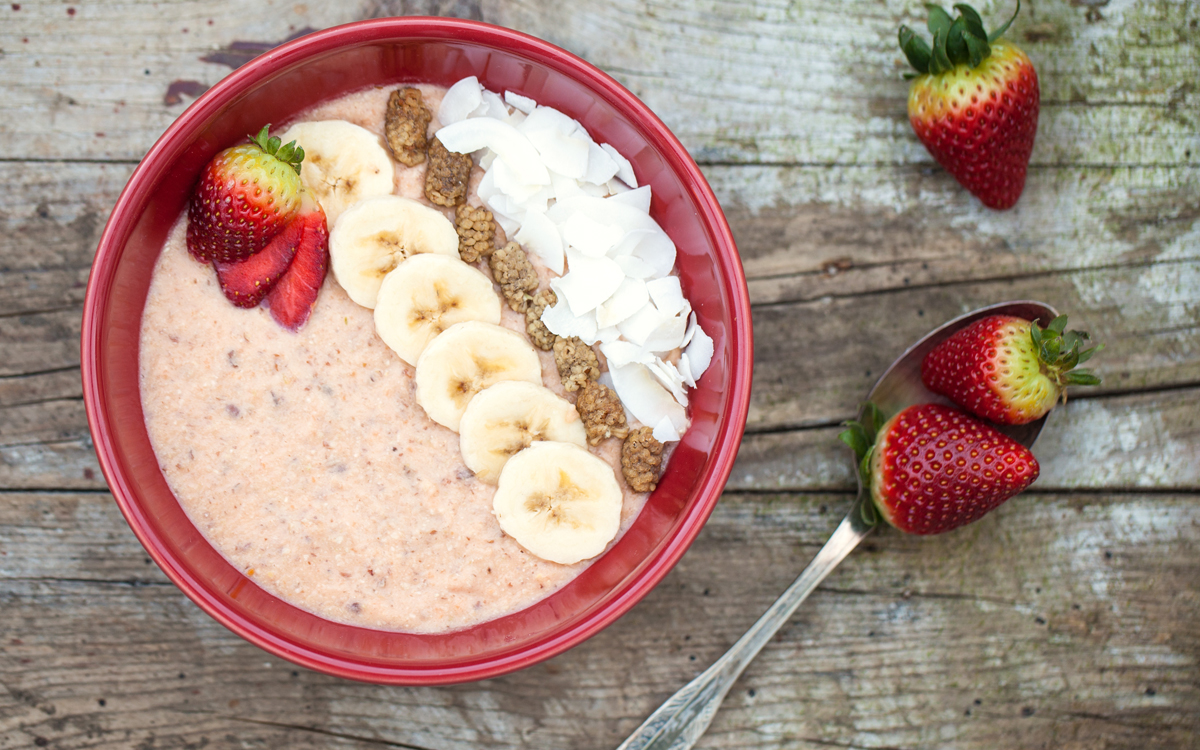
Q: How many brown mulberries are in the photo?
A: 8